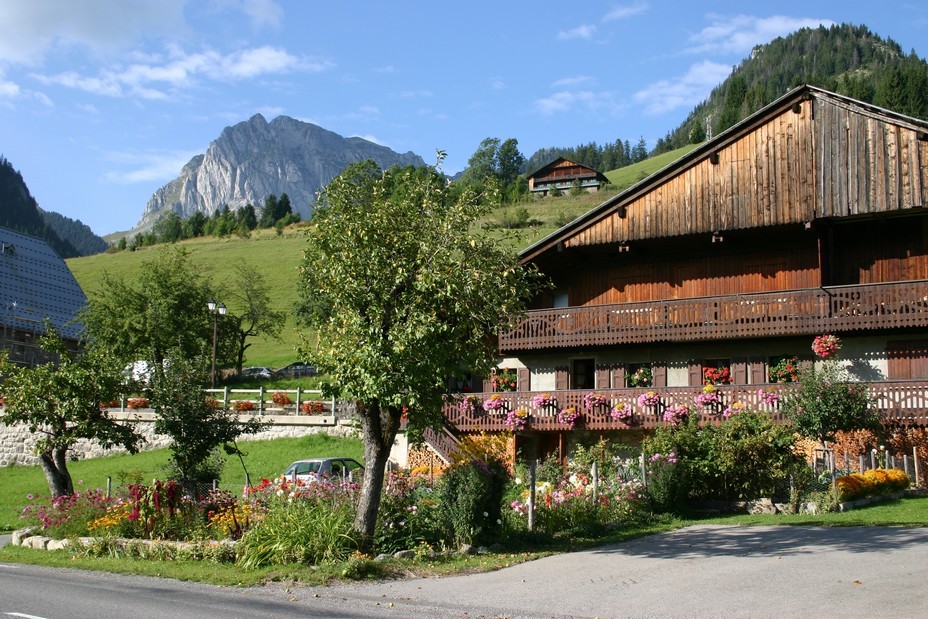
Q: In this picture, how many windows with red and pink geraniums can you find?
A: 4